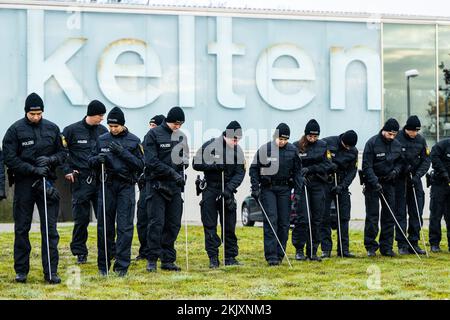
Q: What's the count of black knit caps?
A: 11